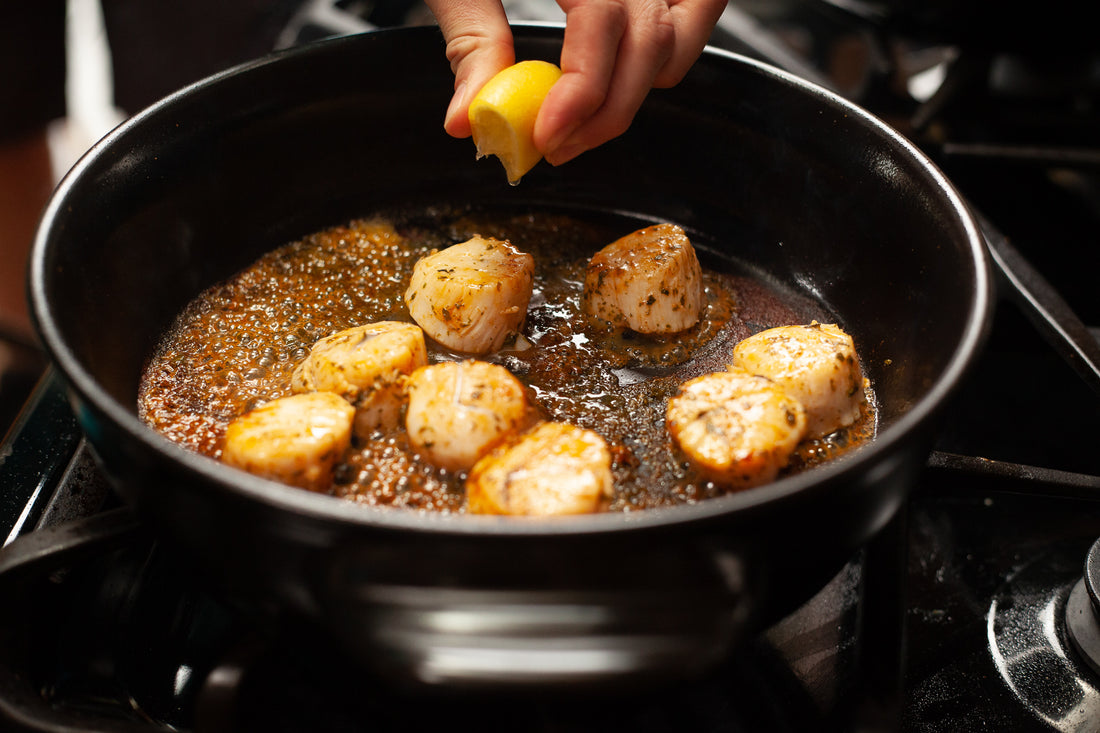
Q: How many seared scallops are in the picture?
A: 8